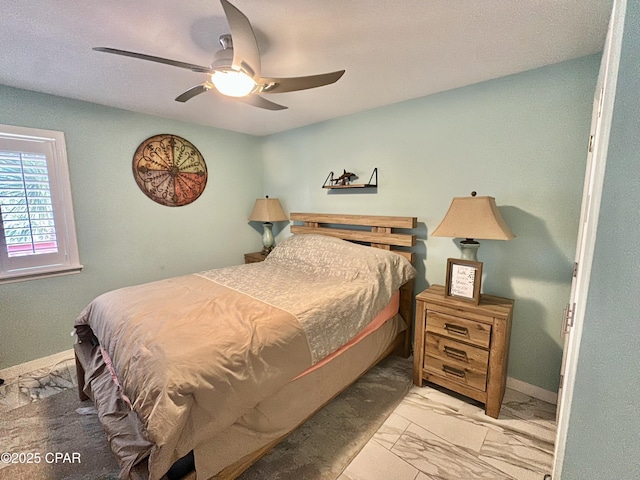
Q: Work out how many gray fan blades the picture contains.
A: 5